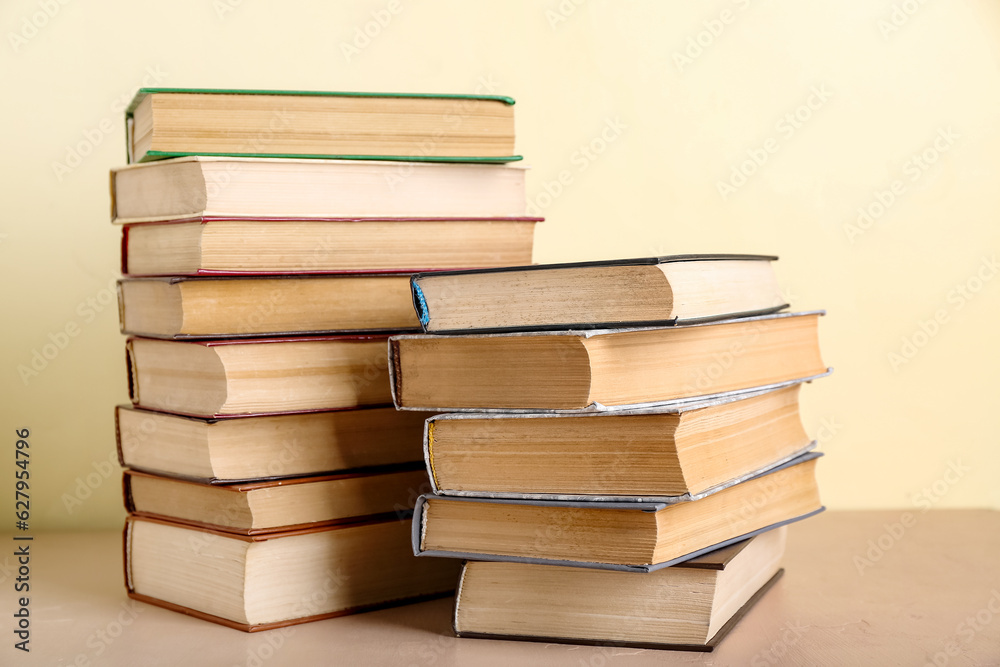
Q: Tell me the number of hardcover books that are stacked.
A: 13